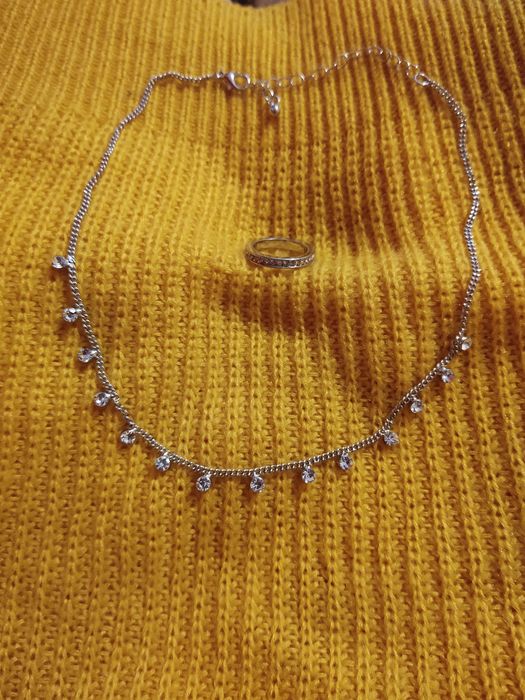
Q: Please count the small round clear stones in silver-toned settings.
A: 14